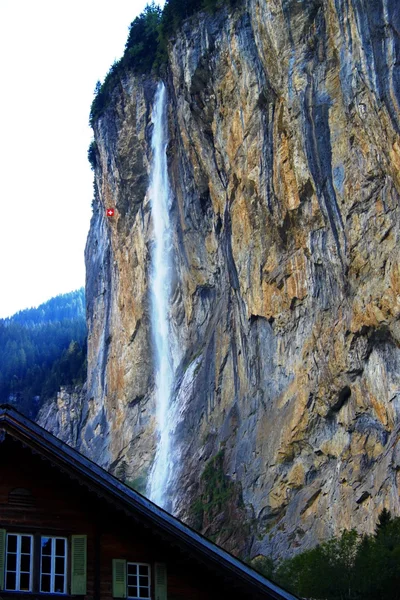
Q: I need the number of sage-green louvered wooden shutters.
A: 4